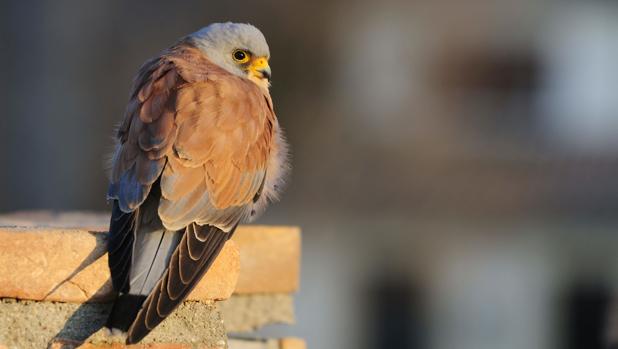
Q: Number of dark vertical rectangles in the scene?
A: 2